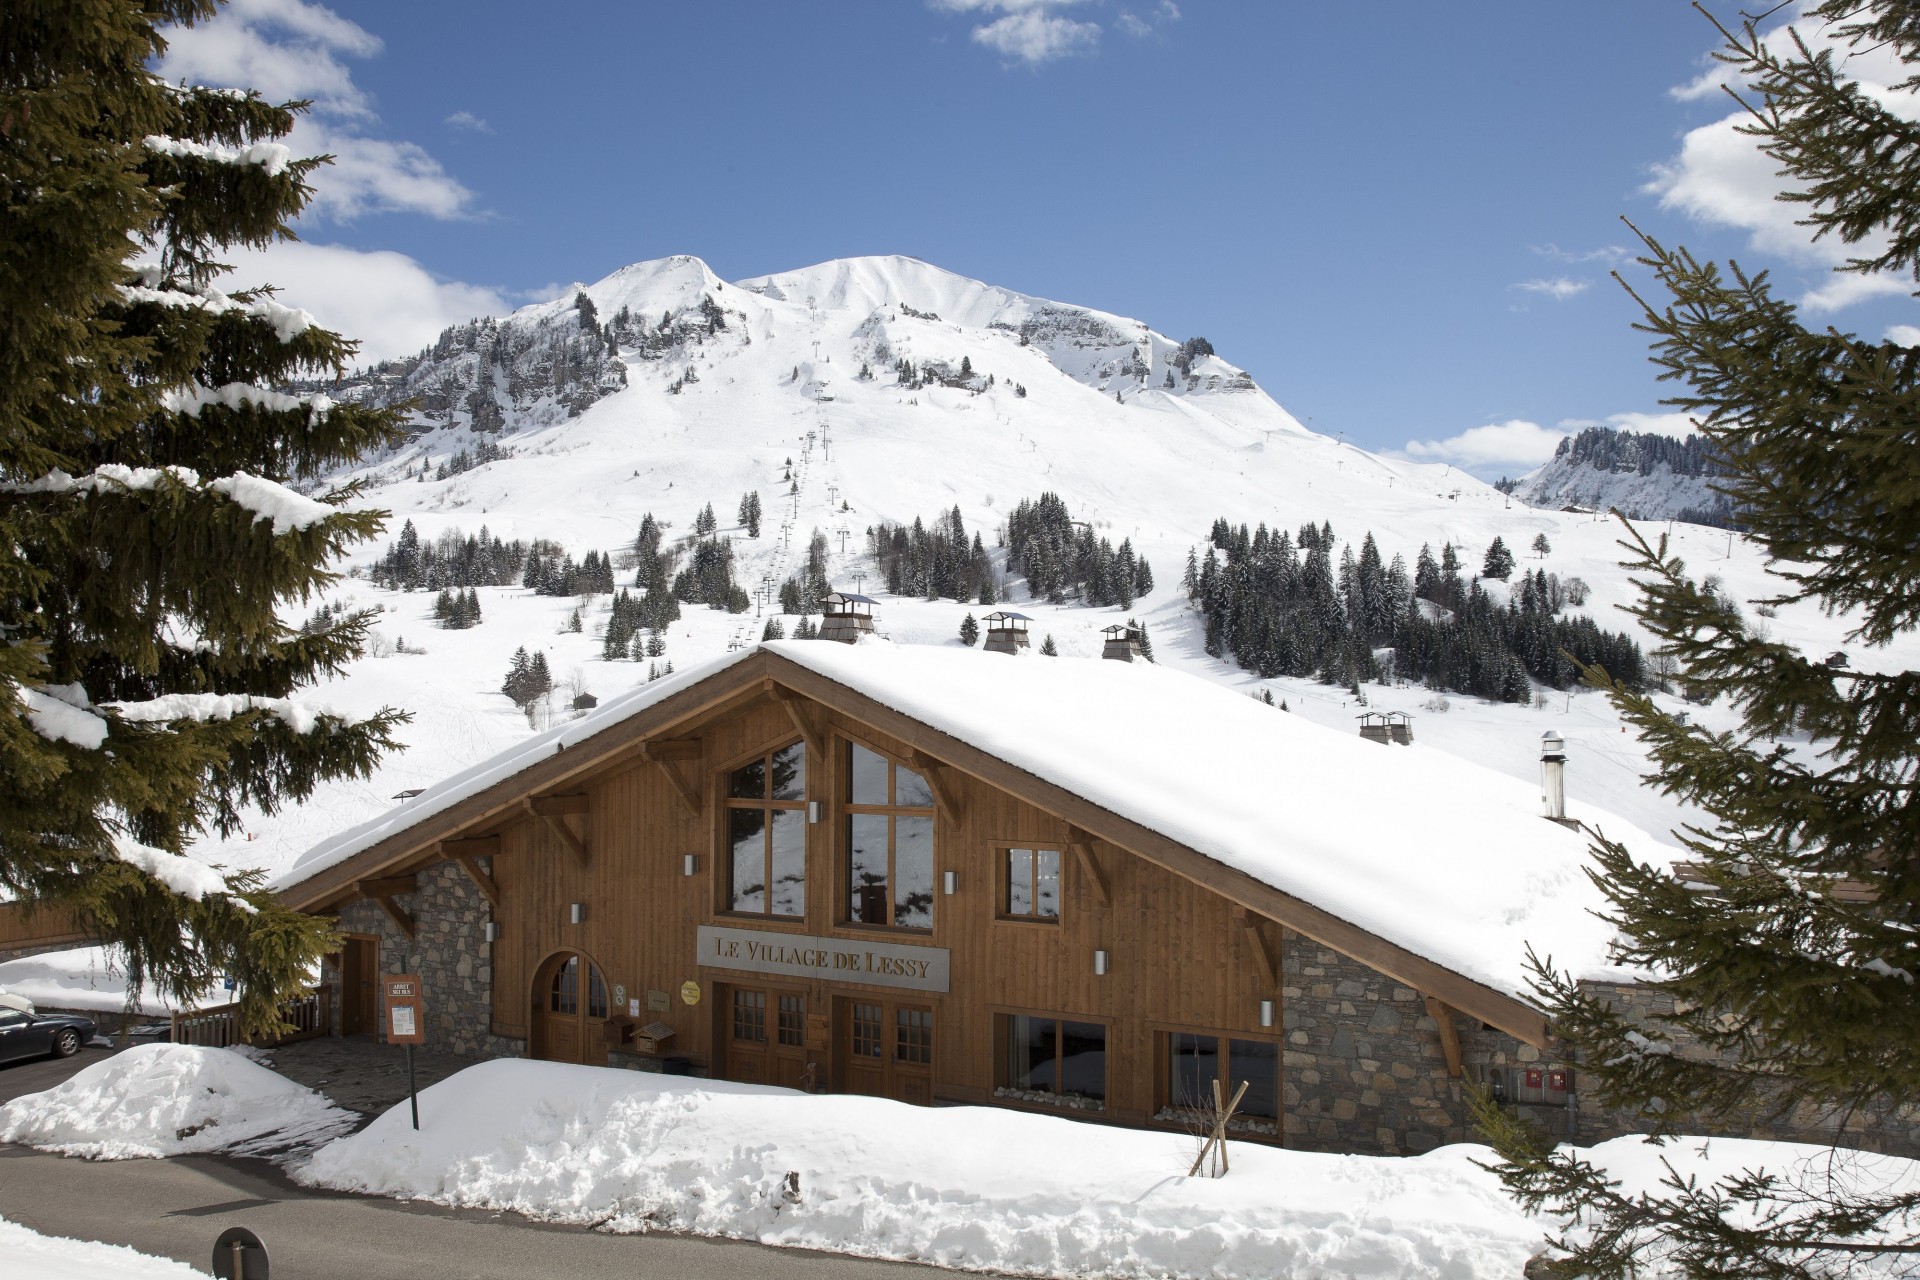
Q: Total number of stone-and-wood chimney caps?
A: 5